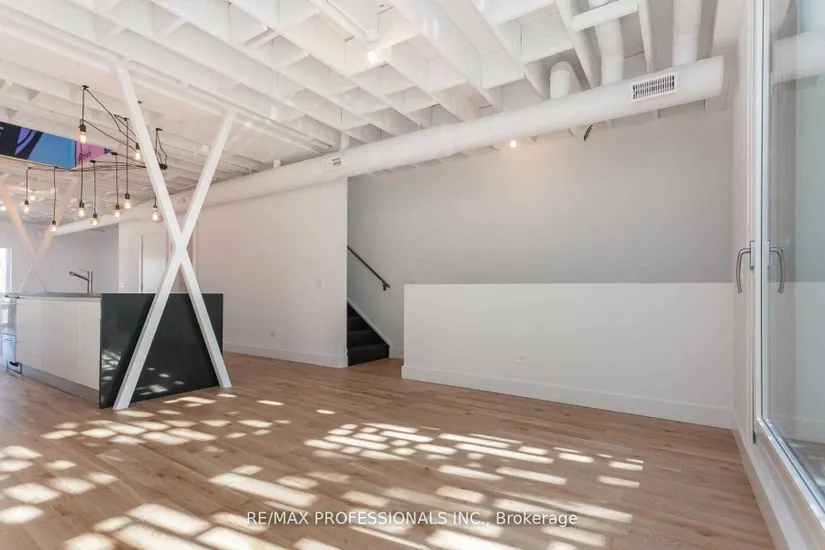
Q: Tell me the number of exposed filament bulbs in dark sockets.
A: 9